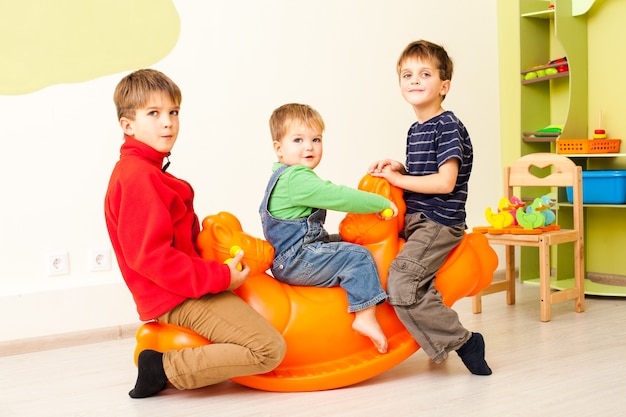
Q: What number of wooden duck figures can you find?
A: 4